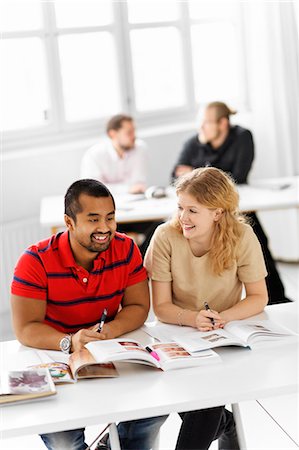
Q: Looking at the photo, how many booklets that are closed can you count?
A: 1